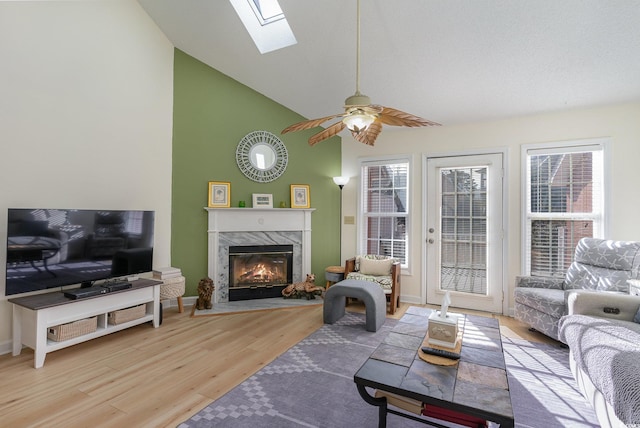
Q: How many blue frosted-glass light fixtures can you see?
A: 0